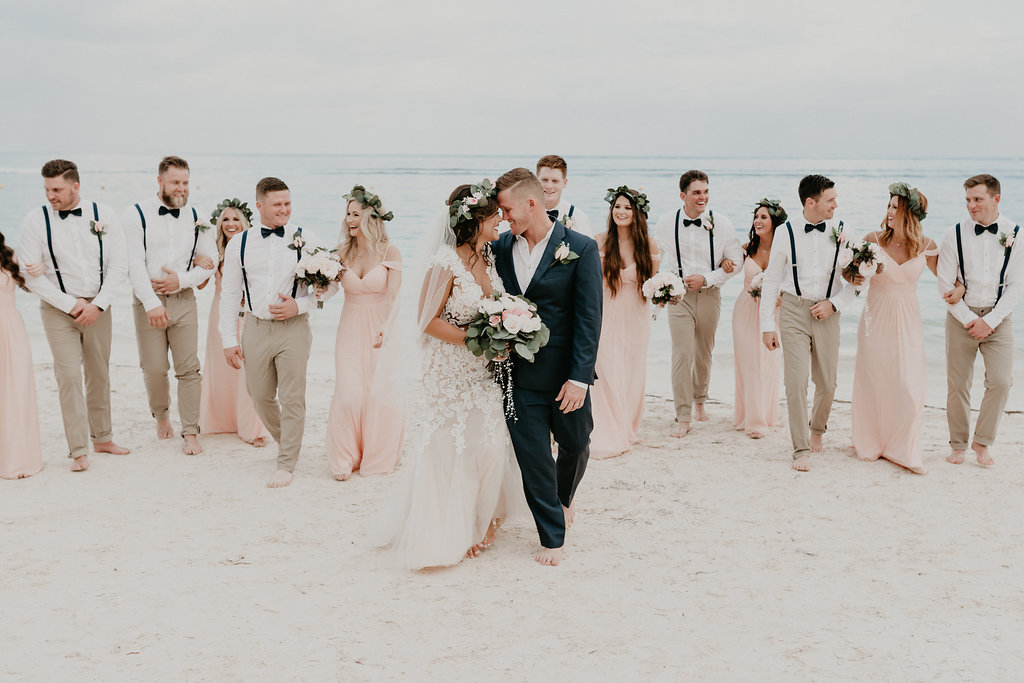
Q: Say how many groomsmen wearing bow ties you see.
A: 7